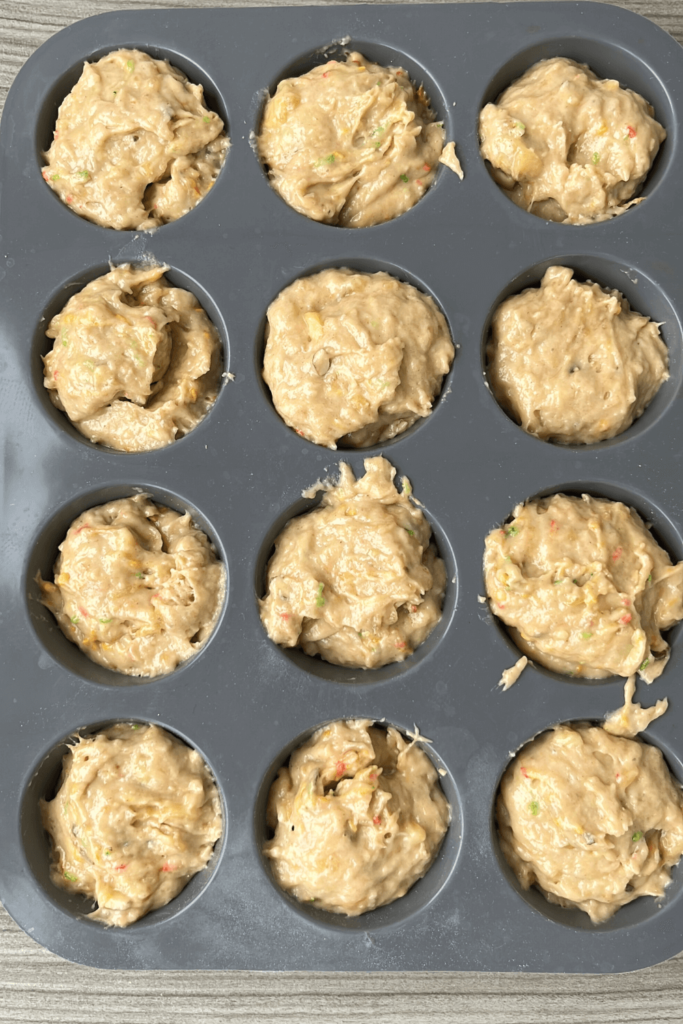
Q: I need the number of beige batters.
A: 12